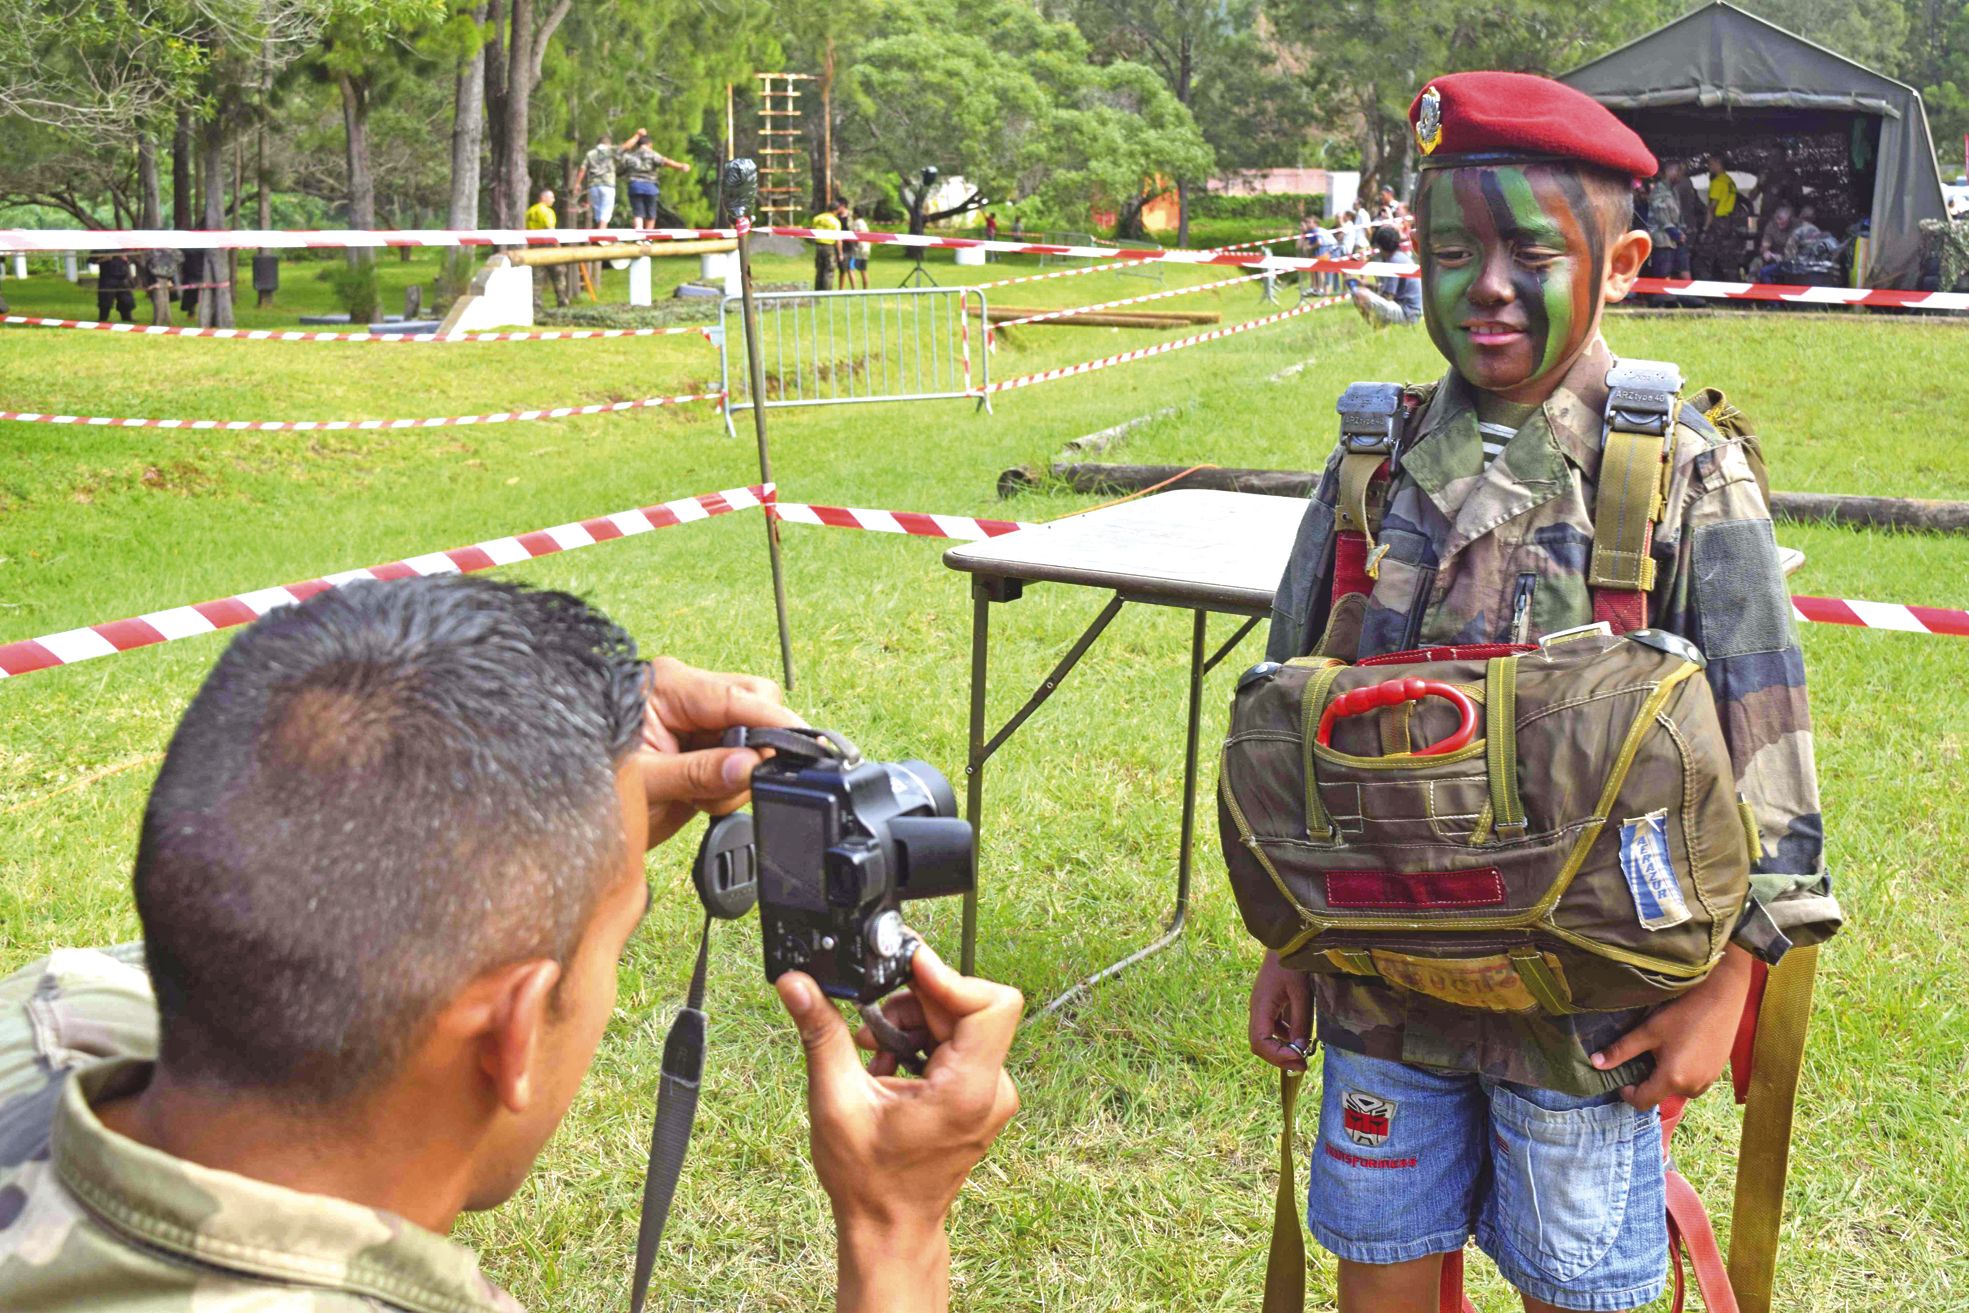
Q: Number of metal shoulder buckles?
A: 2